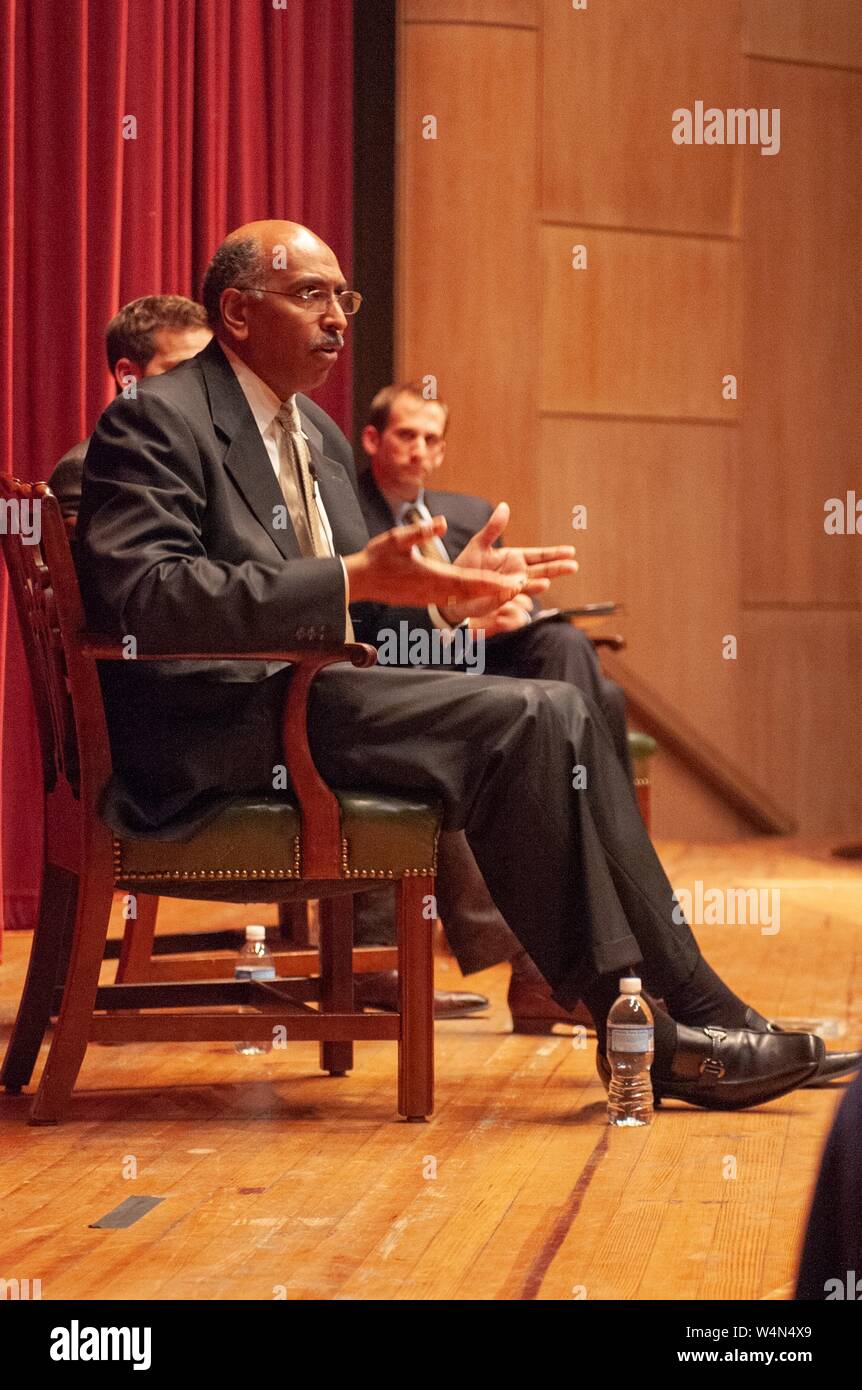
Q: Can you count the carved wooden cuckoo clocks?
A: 0